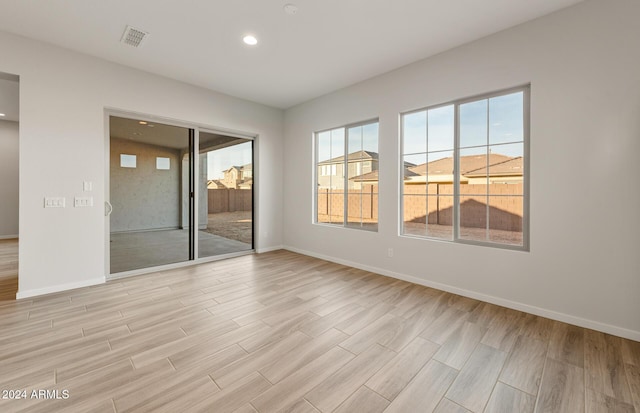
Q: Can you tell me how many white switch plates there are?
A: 3